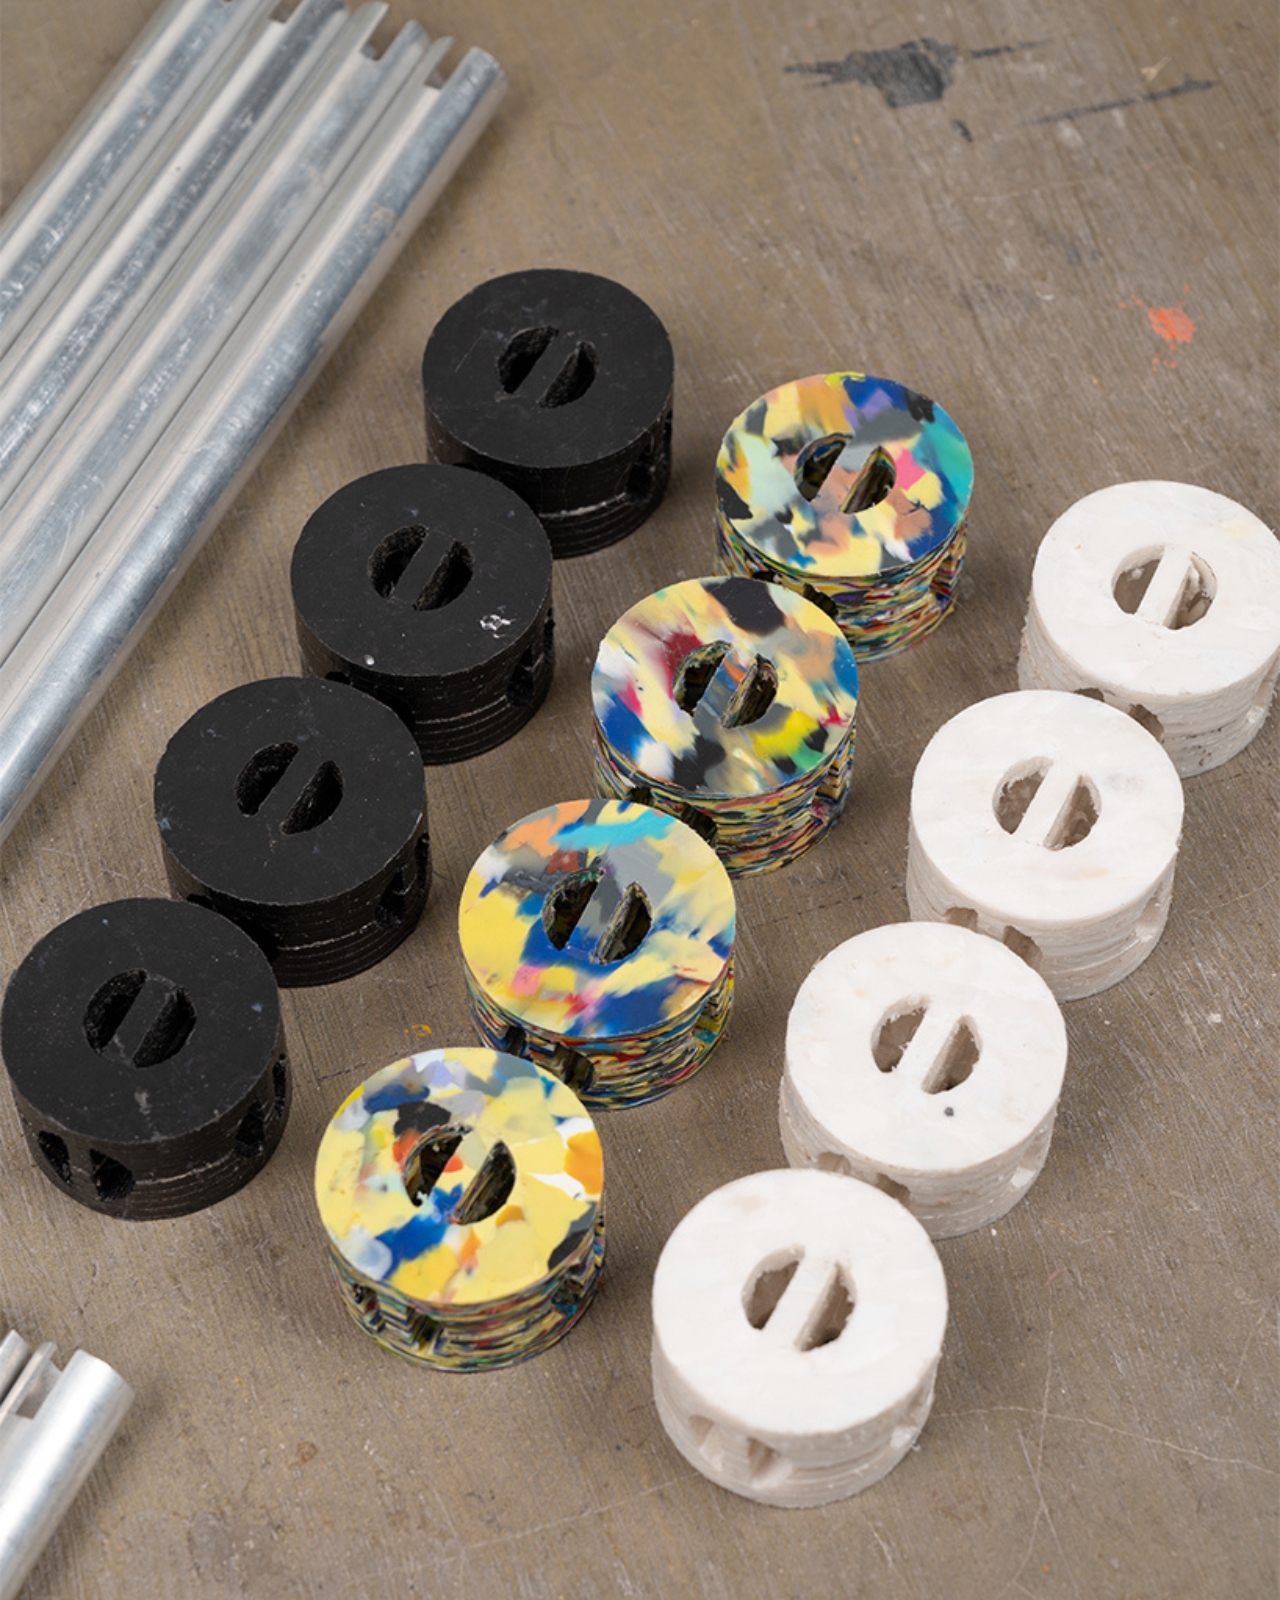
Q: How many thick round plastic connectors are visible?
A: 12